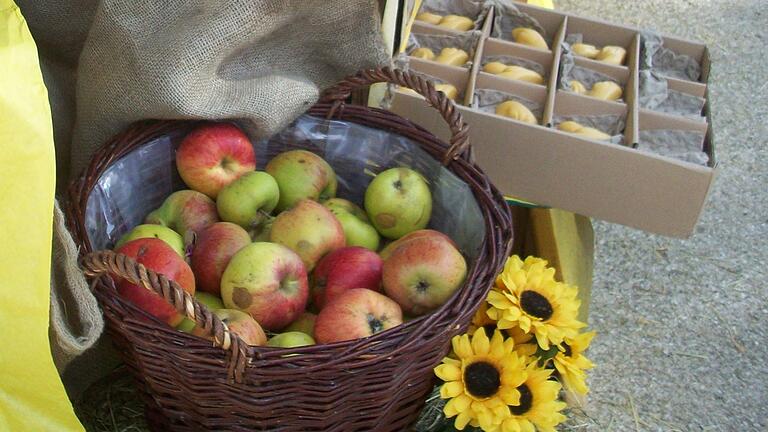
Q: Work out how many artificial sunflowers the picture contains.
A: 5